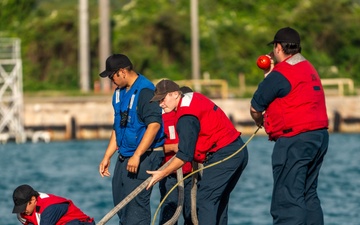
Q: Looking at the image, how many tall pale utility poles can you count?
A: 3